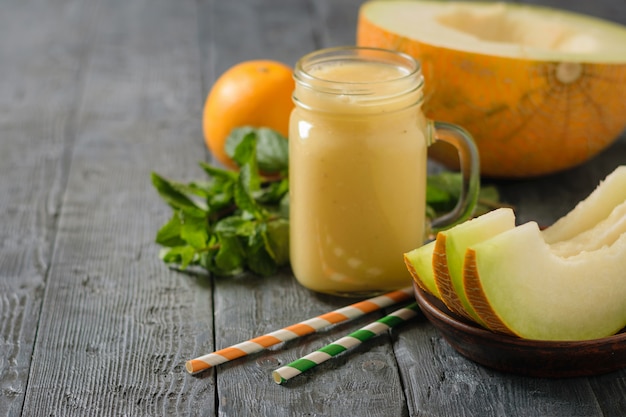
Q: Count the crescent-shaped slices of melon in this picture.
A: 3